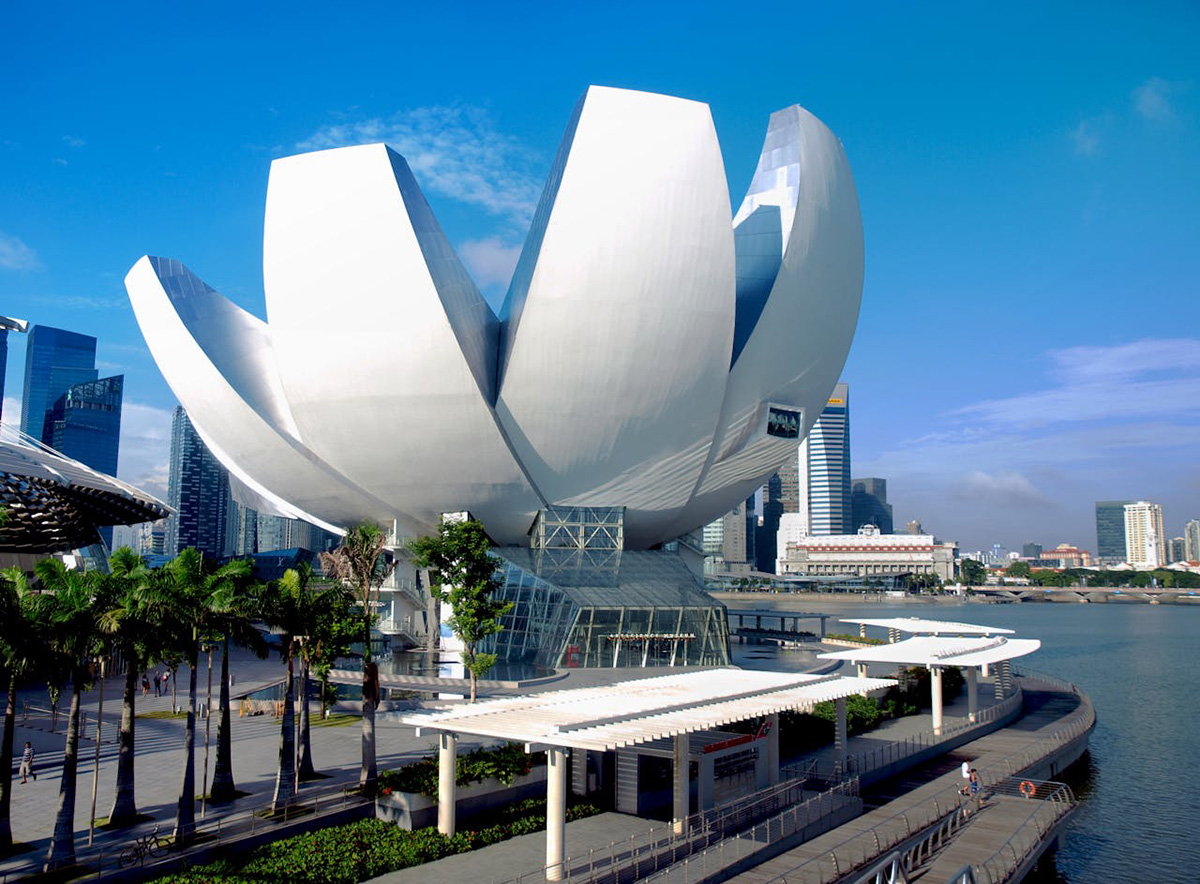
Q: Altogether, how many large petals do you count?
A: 4